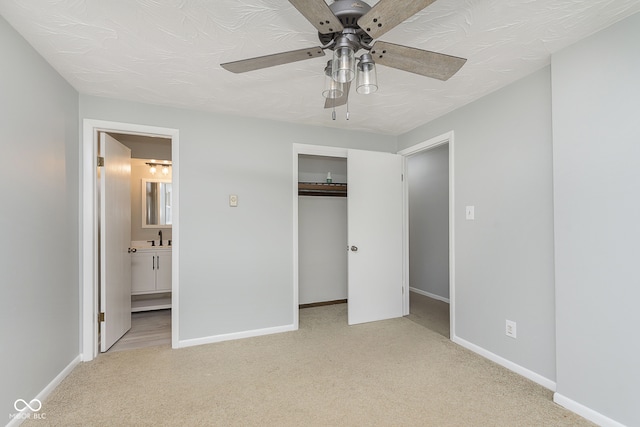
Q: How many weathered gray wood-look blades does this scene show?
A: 5